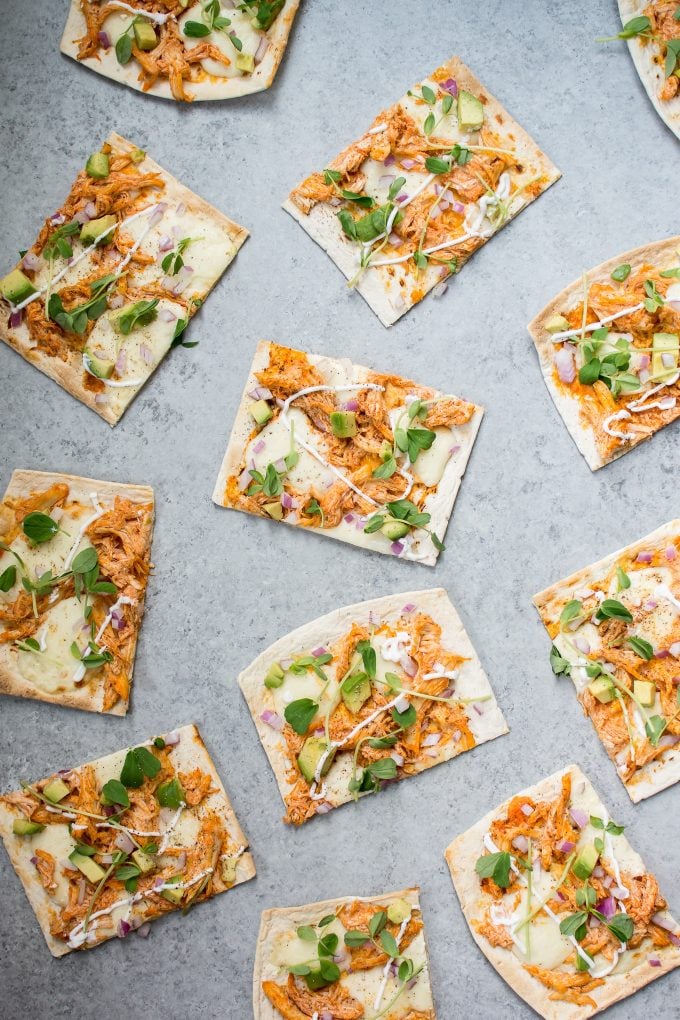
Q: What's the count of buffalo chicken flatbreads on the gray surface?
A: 12